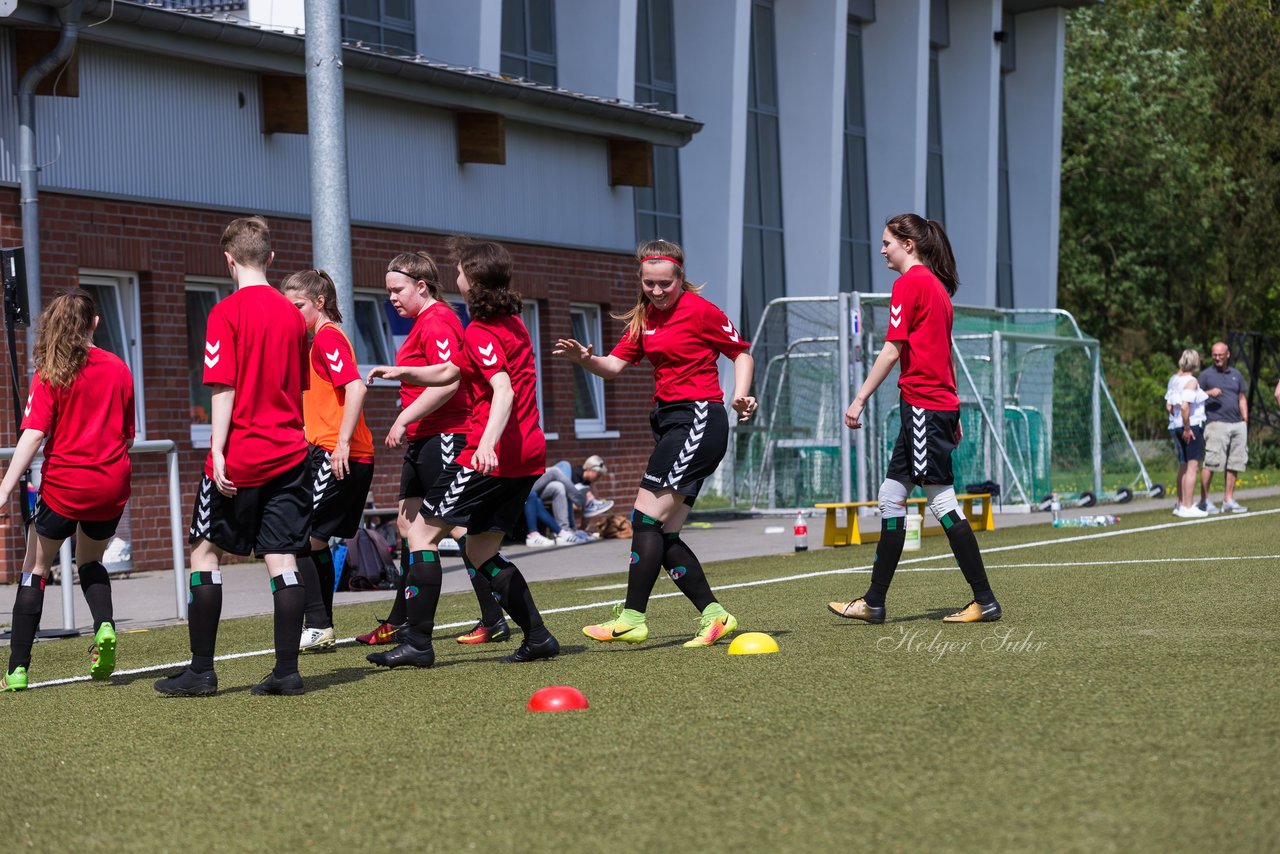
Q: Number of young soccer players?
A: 7